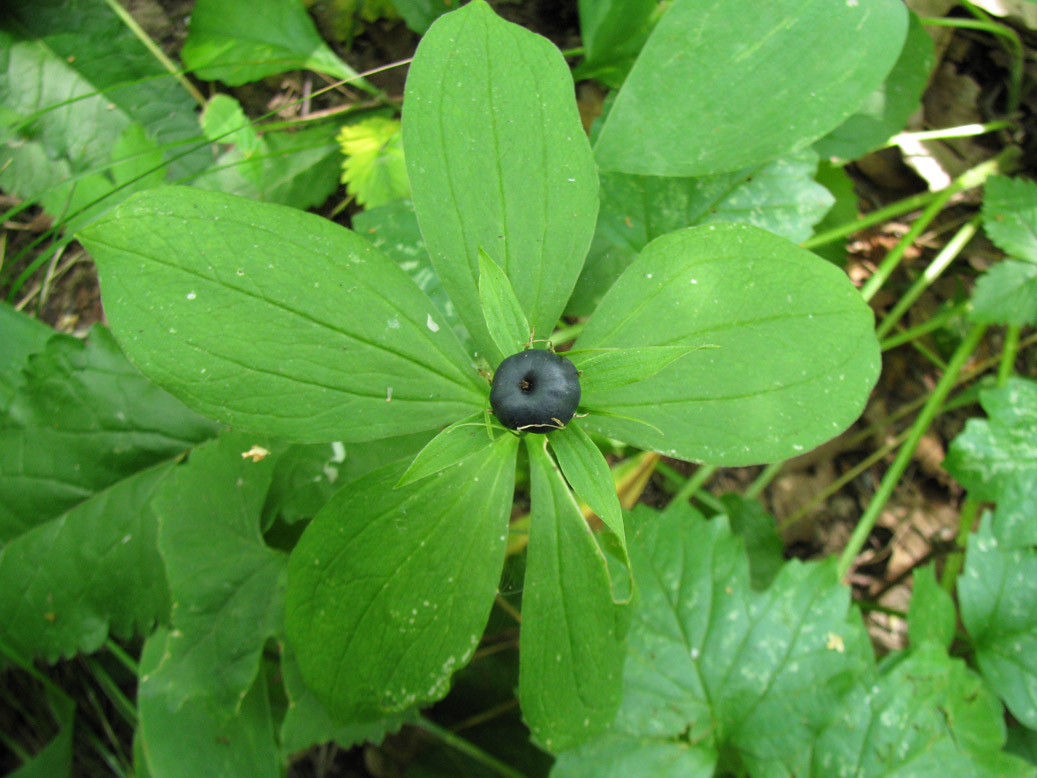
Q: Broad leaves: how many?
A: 5